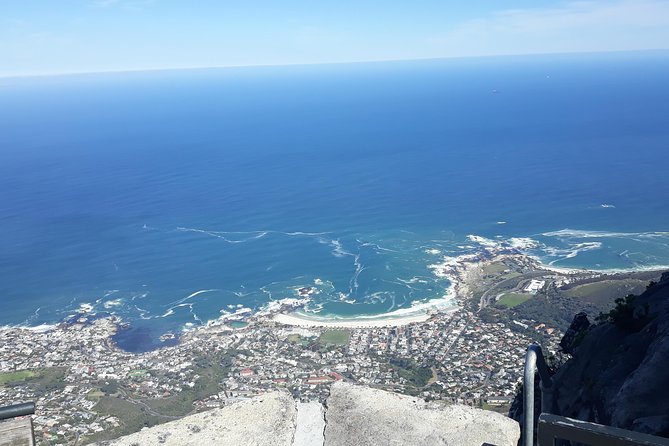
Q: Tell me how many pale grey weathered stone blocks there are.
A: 2